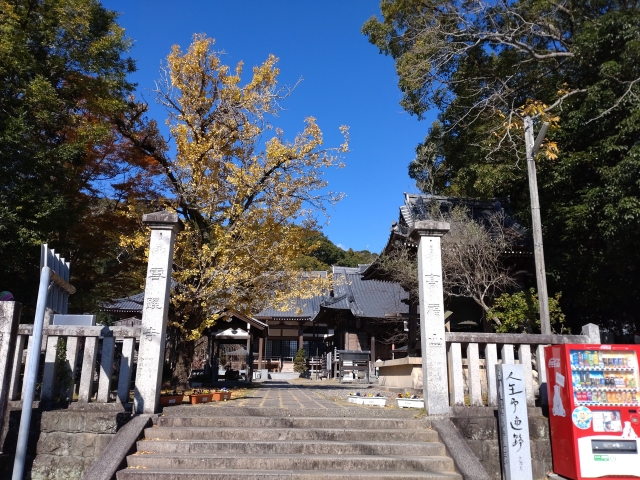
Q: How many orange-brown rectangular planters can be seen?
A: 3